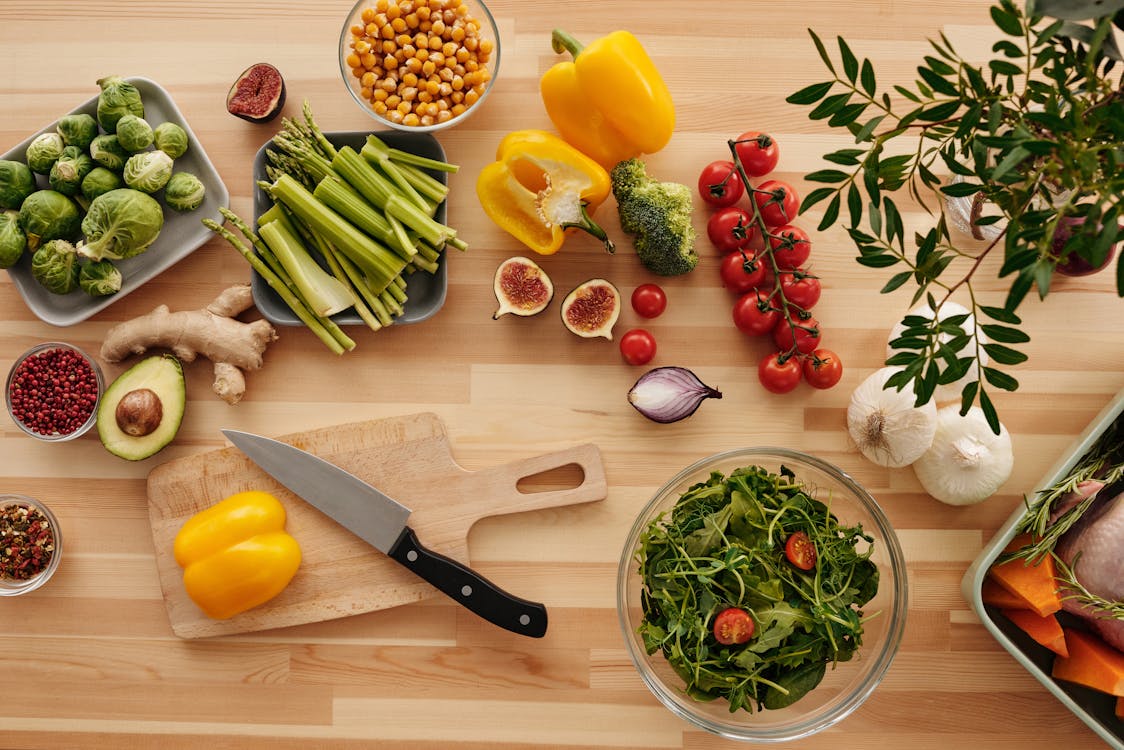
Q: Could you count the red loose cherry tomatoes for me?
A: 2